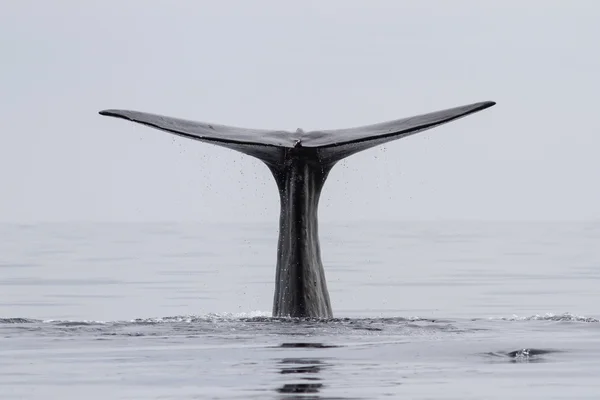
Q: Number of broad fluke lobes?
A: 2